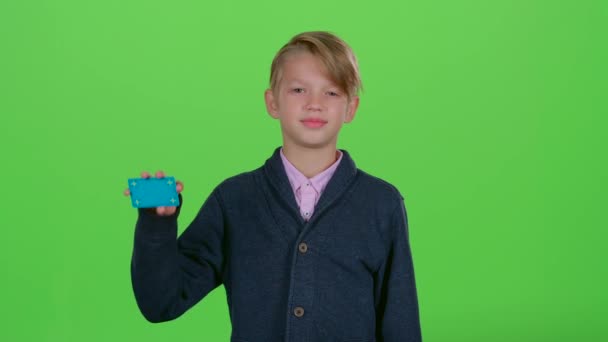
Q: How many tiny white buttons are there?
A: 2